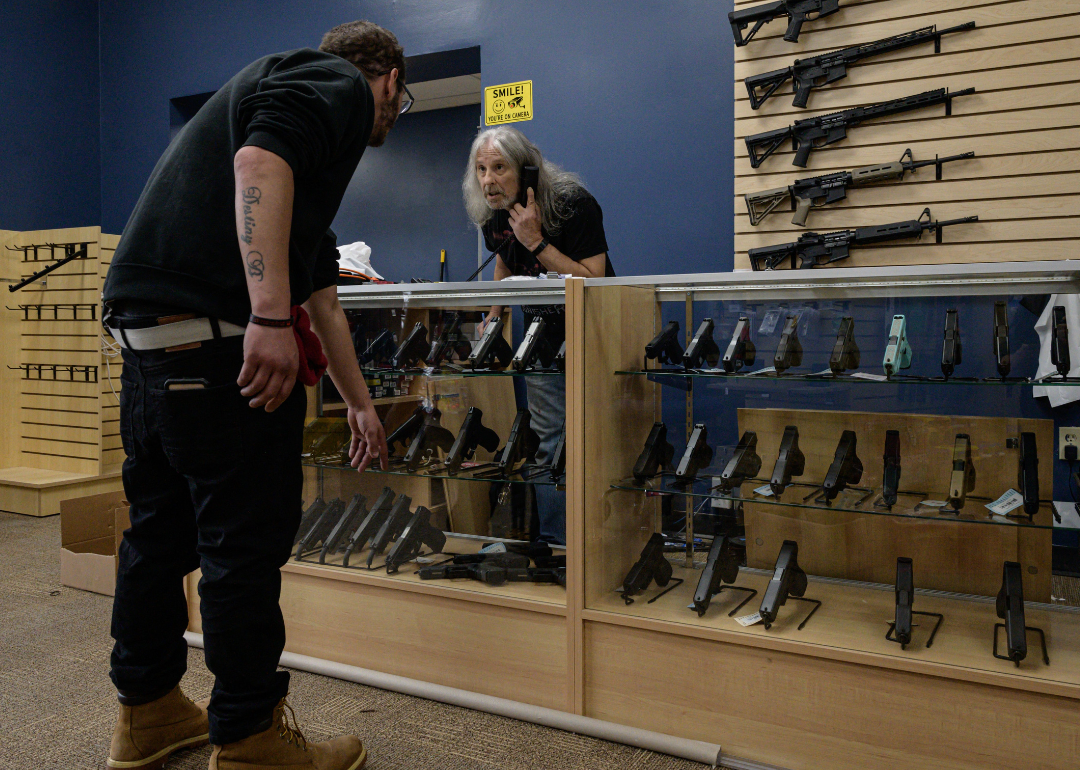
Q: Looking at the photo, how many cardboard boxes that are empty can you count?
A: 1